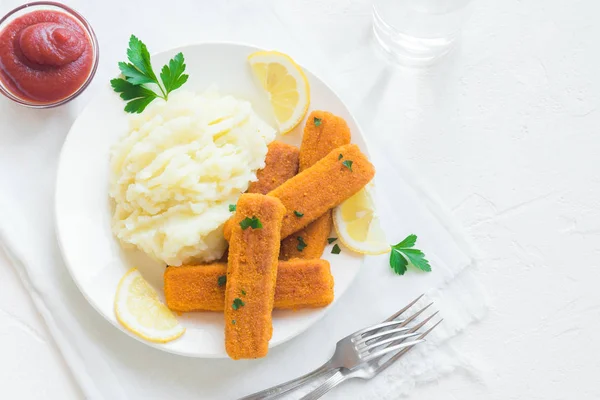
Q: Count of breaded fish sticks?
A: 5